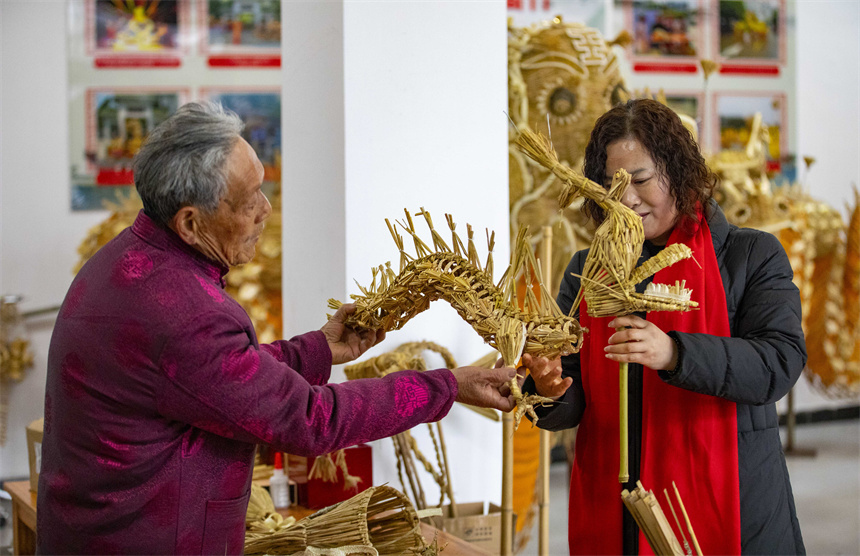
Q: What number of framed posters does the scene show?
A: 8